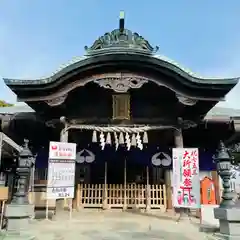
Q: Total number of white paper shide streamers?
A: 4